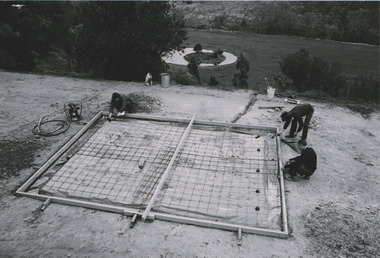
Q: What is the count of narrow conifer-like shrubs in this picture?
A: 2